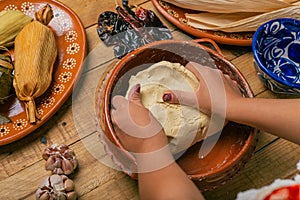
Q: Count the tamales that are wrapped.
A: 3